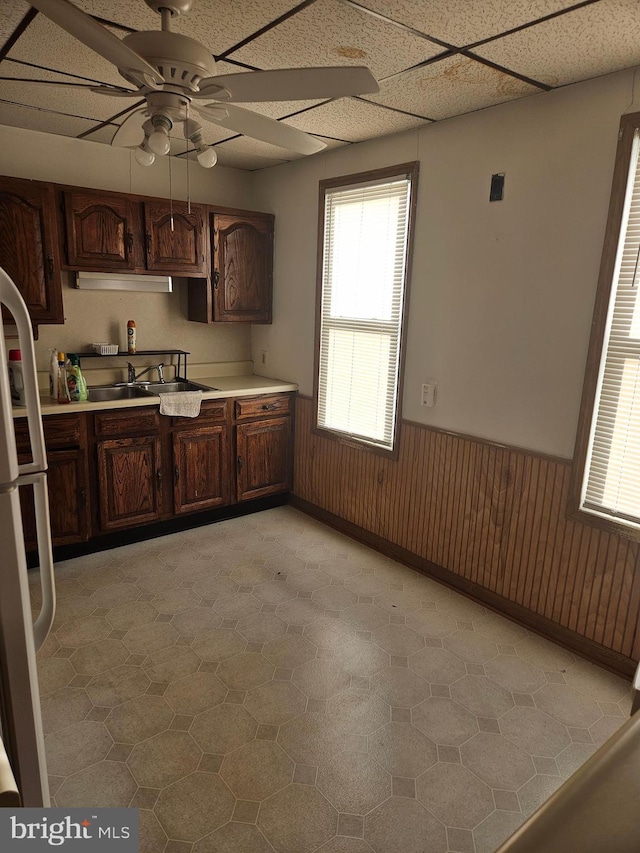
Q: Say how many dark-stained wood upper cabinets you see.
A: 4